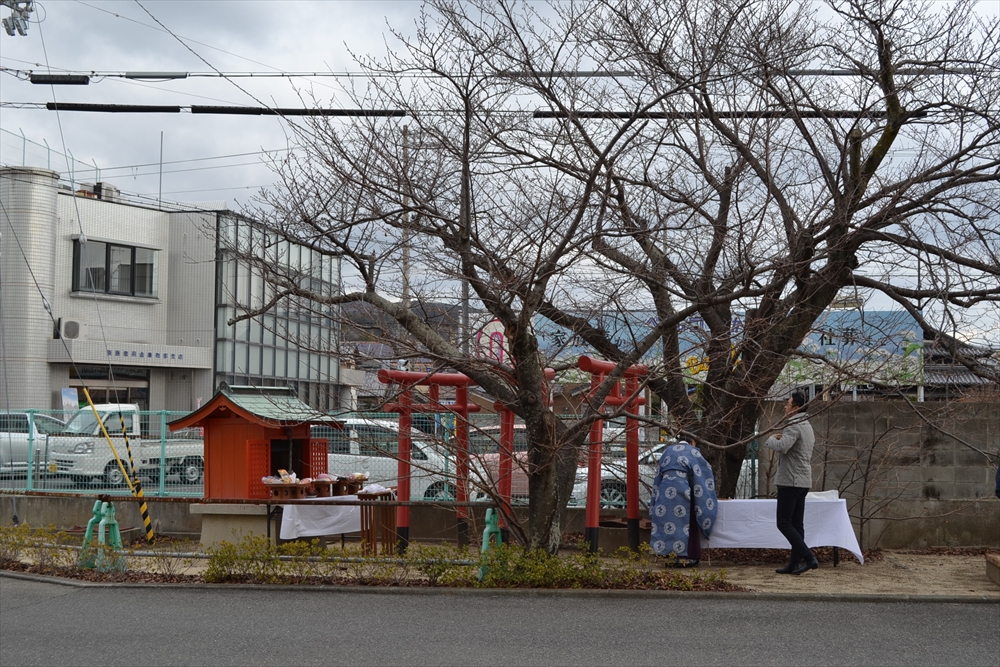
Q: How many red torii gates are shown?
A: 3